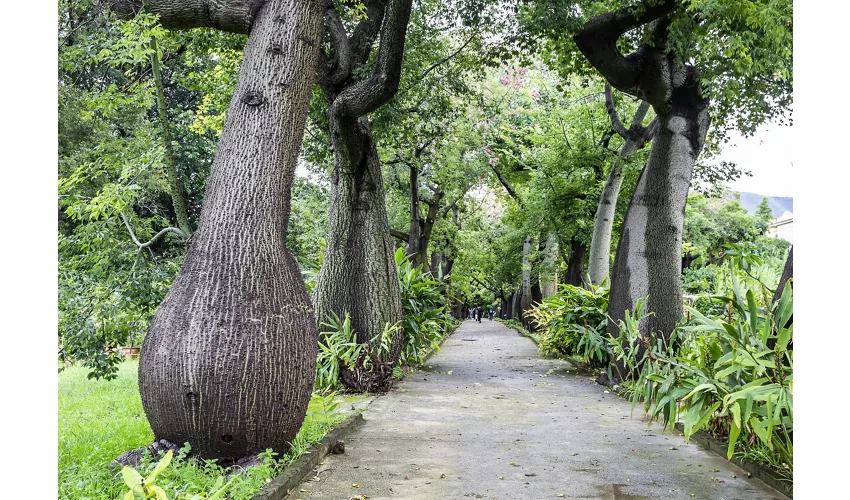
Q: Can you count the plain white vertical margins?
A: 2